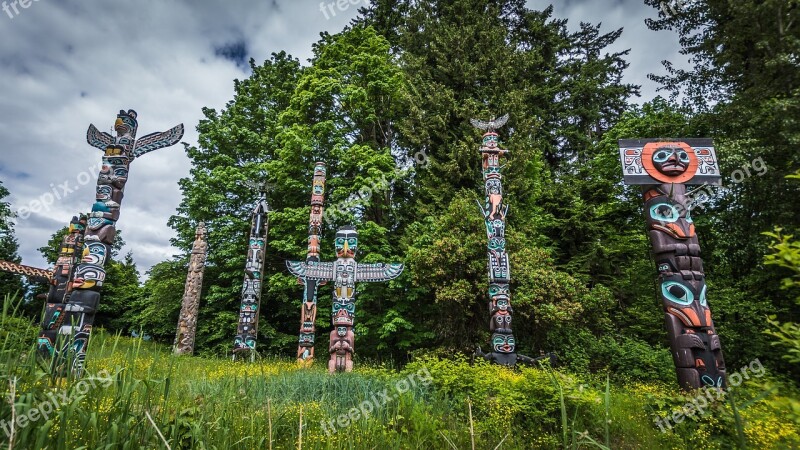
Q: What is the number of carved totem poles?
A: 8